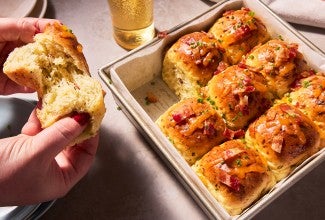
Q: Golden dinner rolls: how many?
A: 9